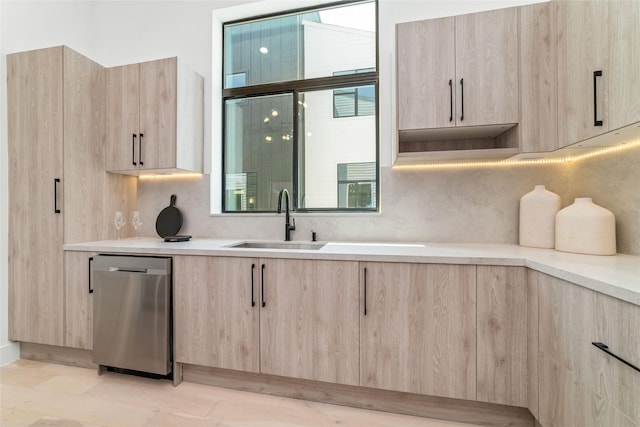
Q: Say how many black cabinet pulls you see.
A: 11